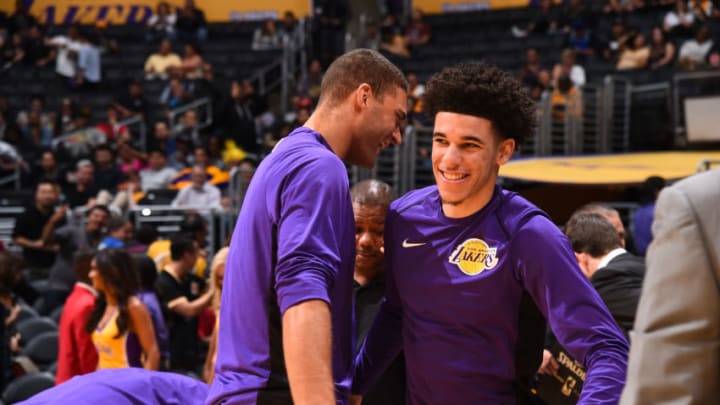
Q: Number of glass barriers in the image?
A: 0